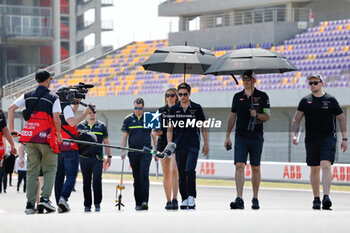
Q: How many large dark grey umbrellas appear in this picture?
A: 2